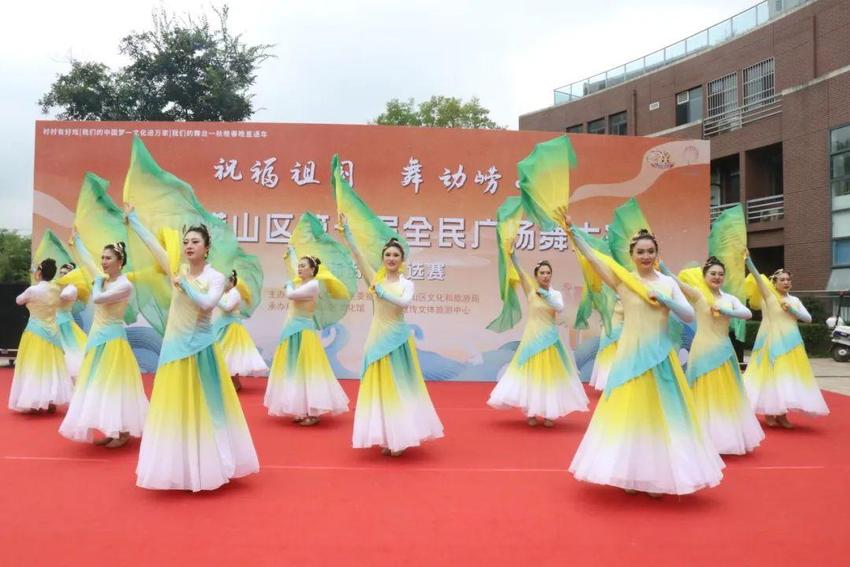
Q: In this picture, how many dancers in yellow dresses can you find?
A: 12